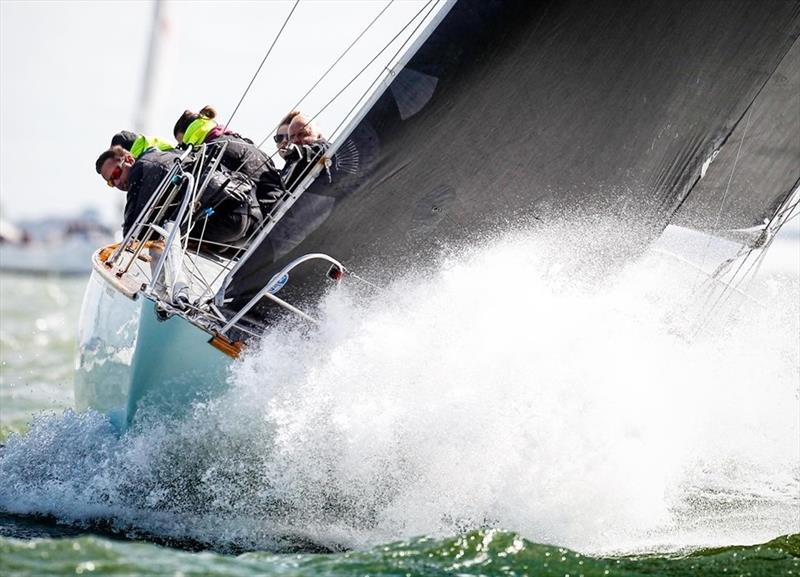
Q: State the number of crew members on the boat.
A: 5